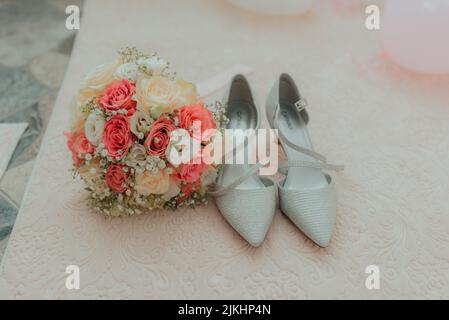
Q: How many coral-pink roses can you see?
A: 7